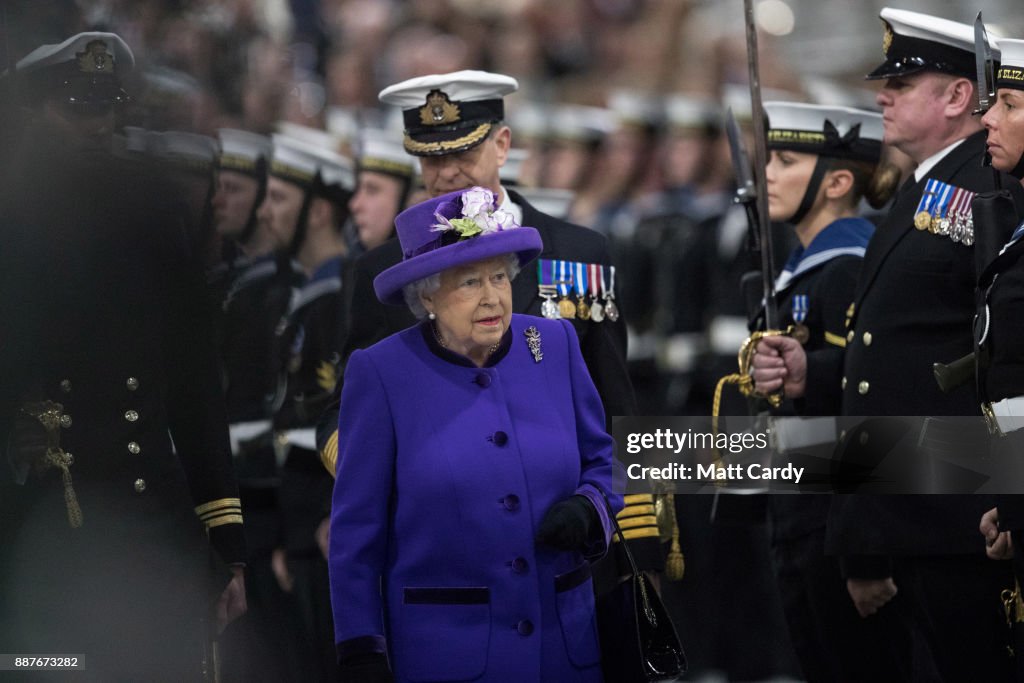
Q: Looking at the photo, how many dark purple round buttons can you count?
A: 5